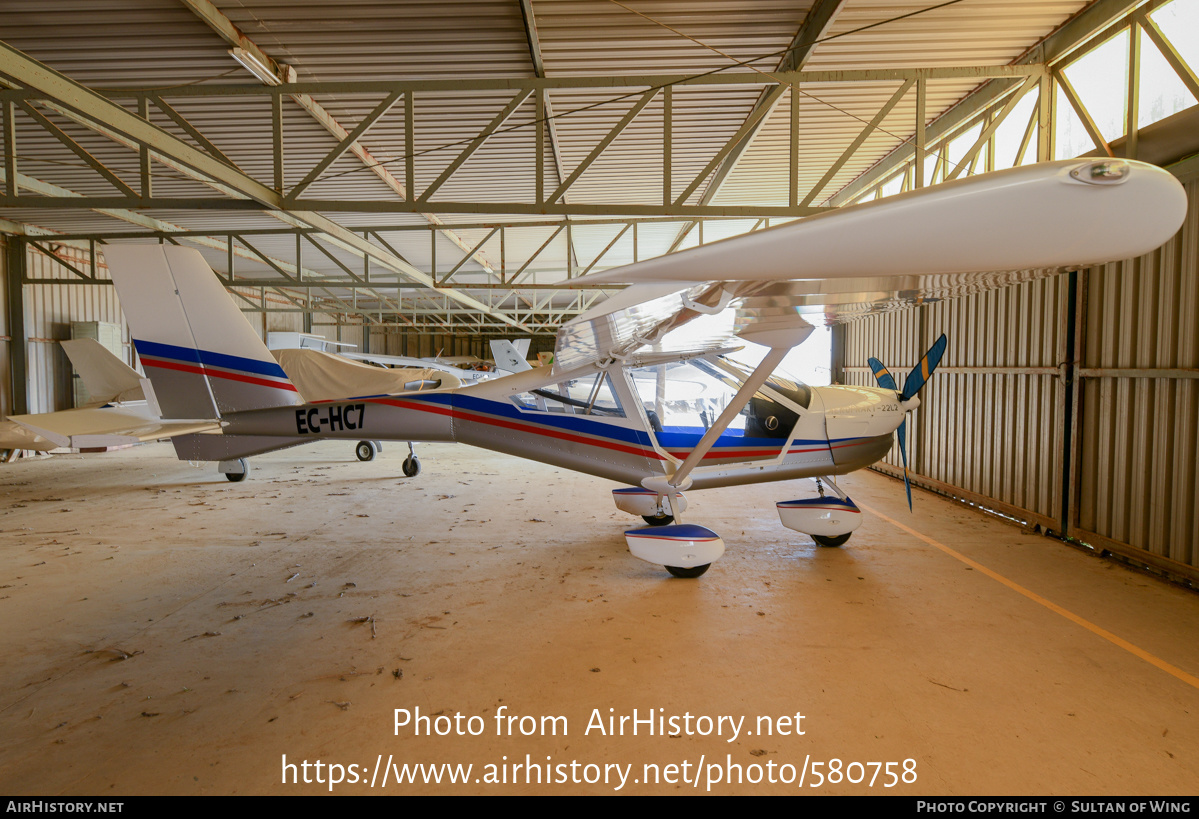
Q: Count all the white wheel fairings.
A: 3